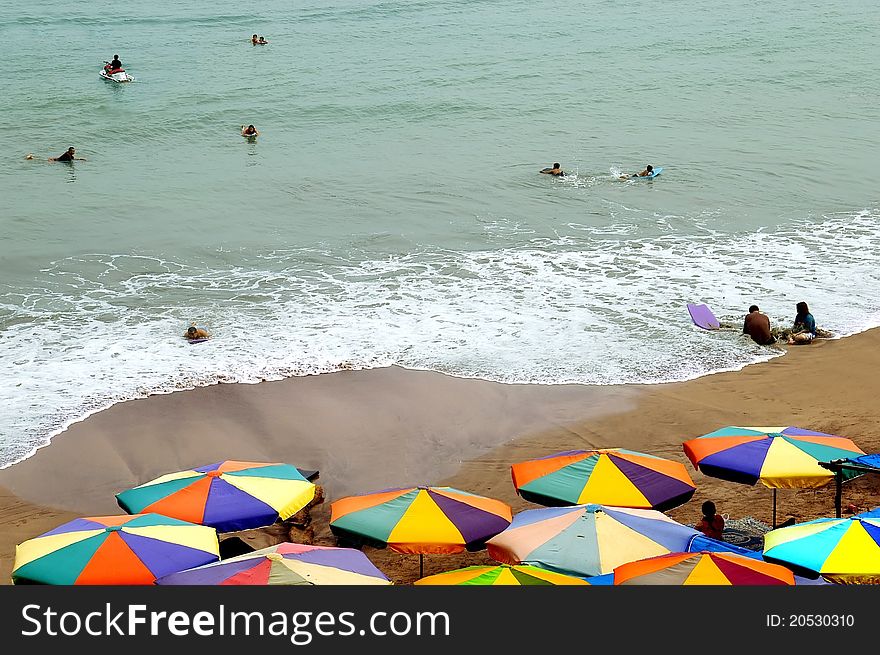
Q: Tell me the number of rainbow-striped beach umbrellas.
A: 10